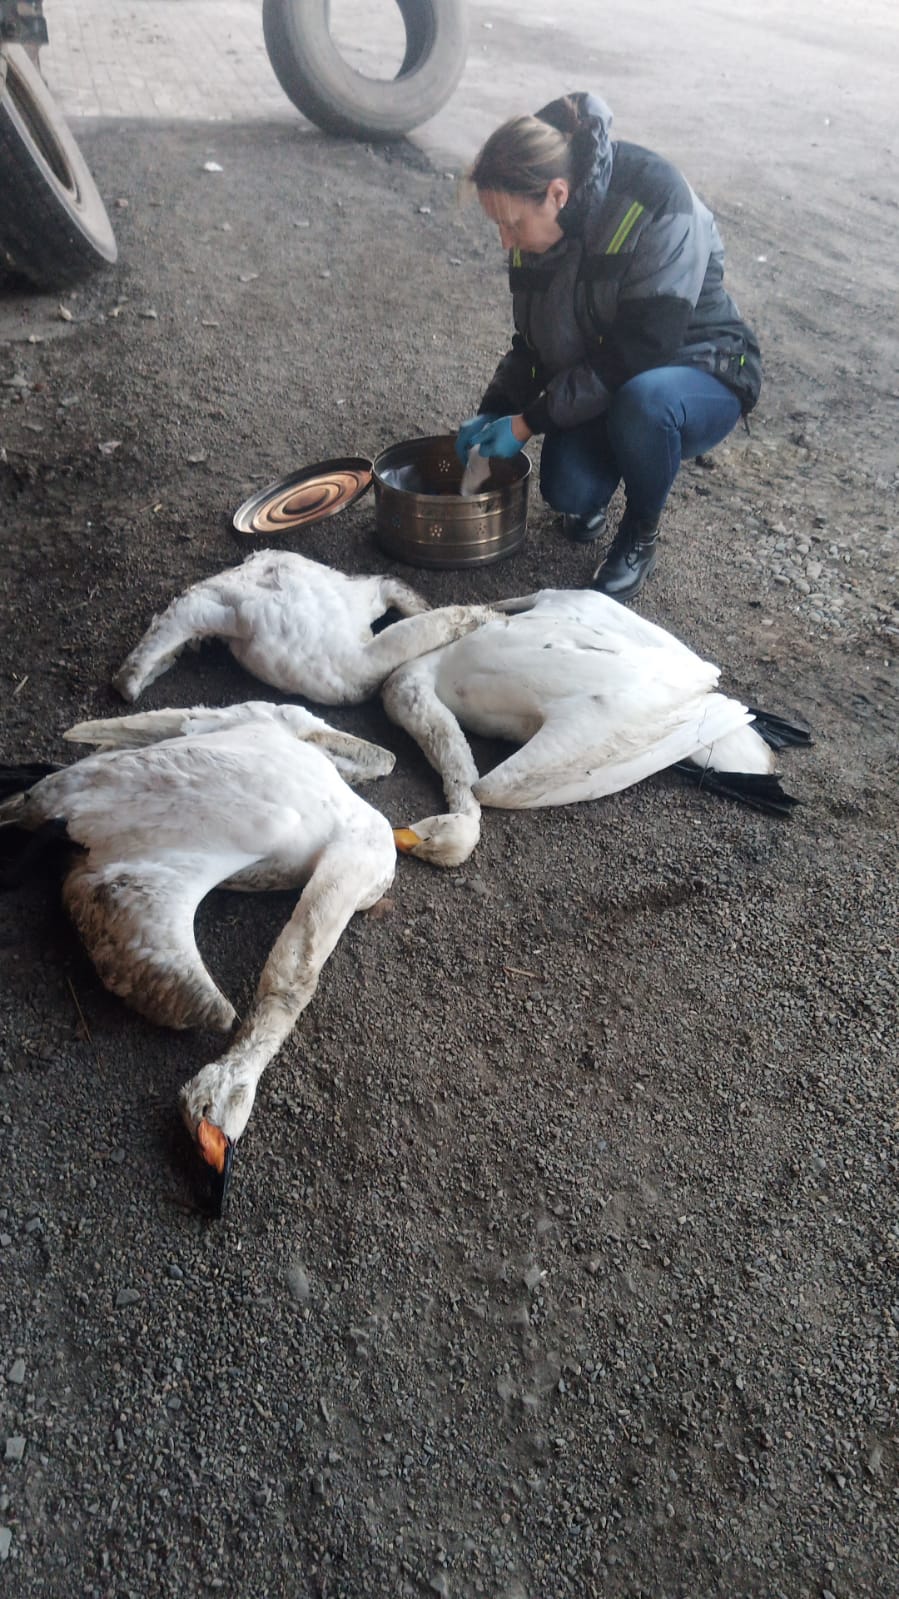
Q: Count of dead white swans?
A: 3